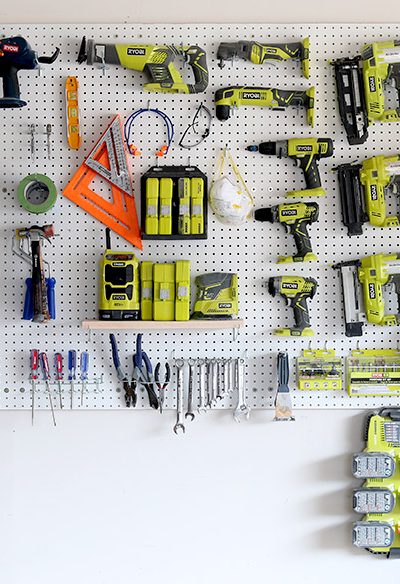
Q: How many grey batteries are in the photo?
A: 3